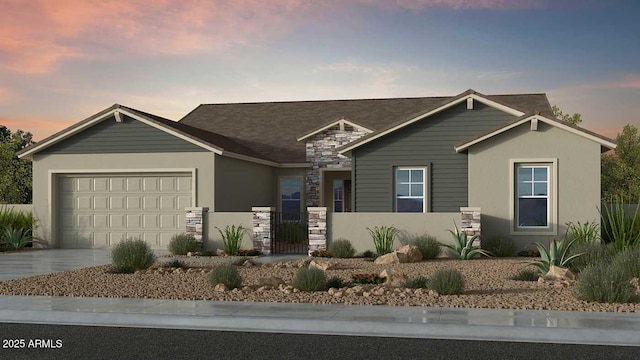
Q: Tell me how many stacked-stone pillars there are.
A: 4